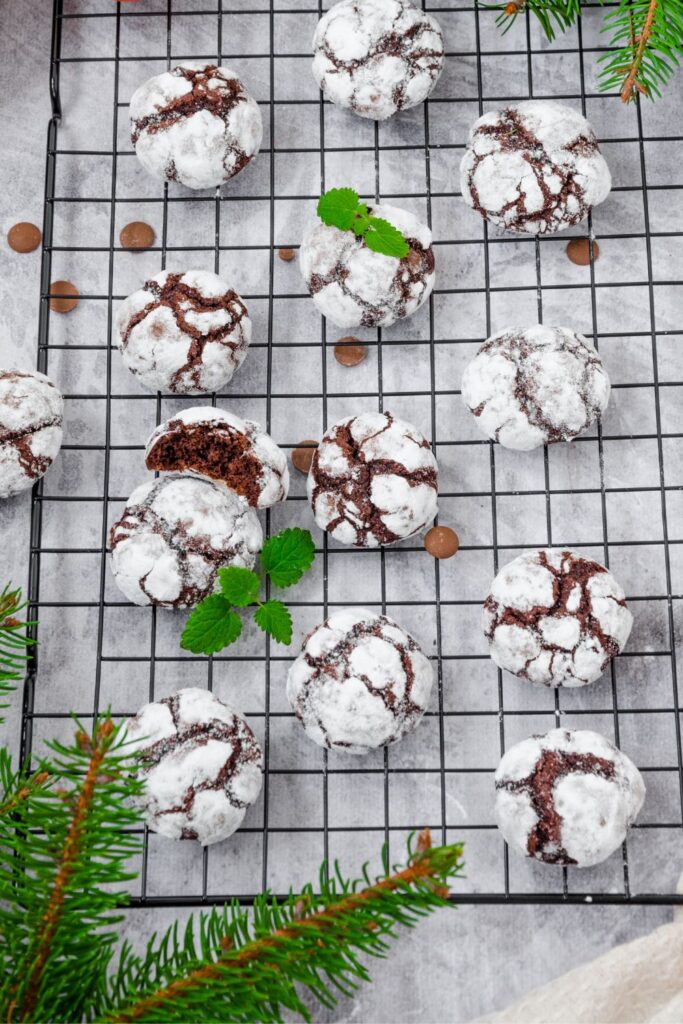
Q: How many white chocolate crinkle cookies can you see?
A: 14